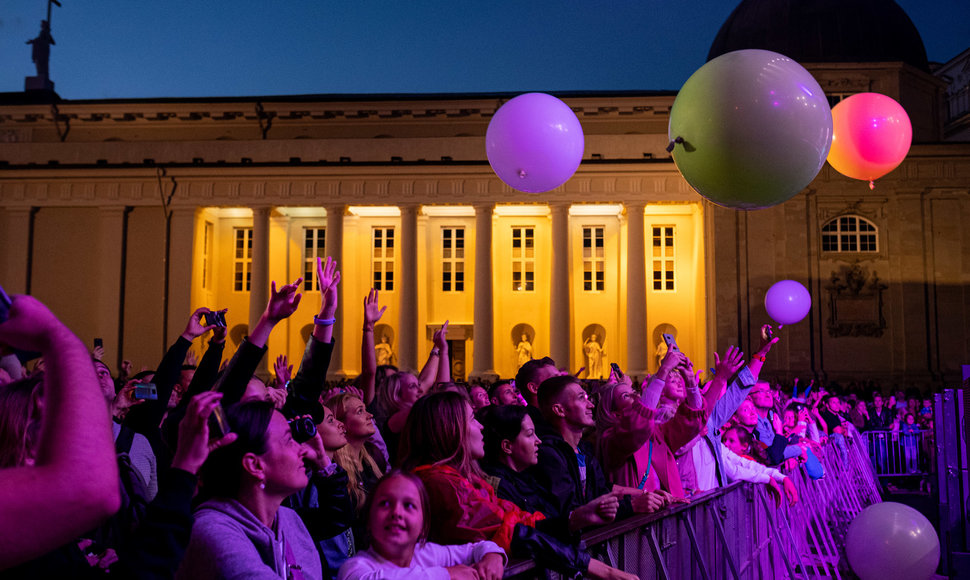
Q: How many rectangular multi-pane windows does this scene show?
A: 7